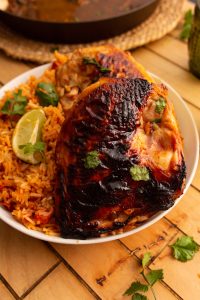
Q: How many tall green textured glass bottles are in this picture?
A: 1